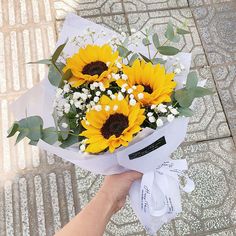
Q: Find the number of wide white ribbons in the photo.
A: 1